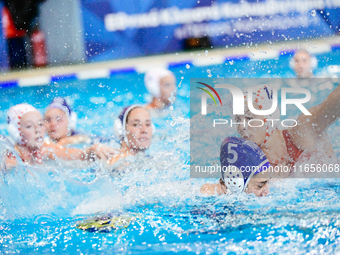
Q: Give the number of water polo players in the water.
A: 7